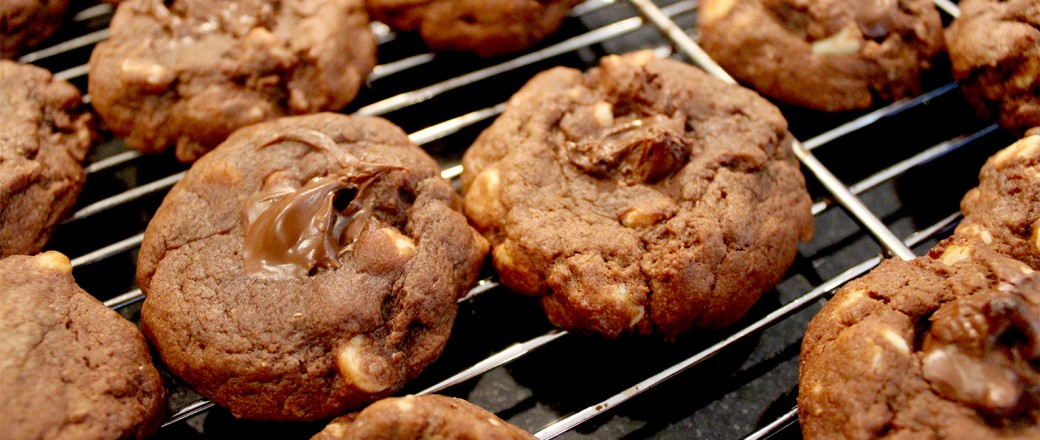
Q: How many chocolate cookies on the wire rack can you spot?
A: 12